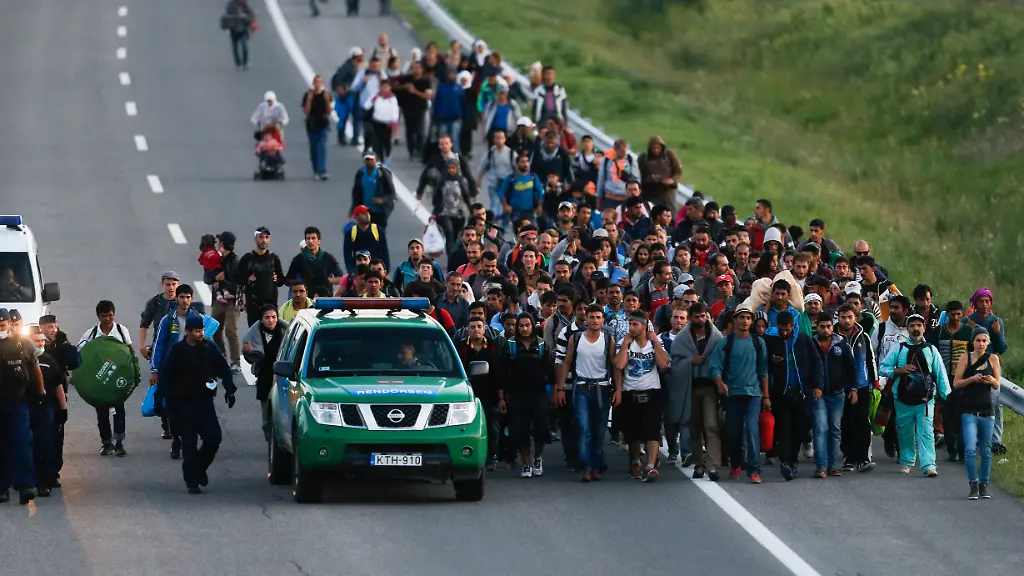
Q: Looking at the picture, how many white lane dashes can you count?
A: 10